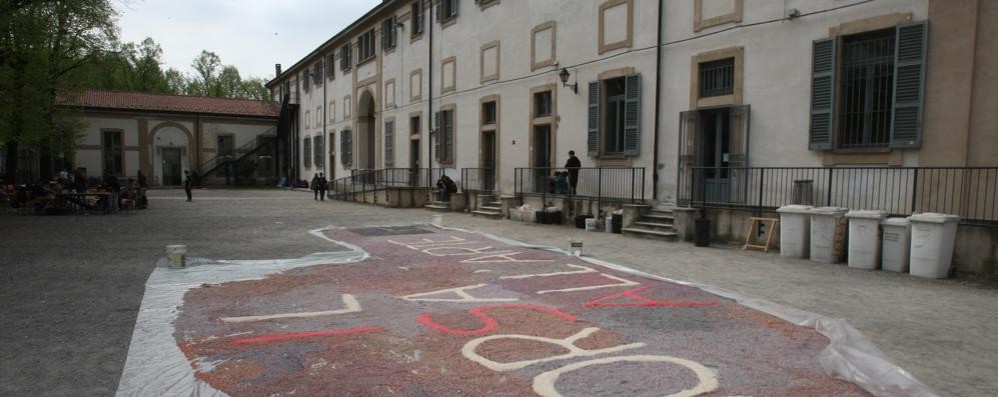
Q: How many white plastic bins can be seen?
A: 5